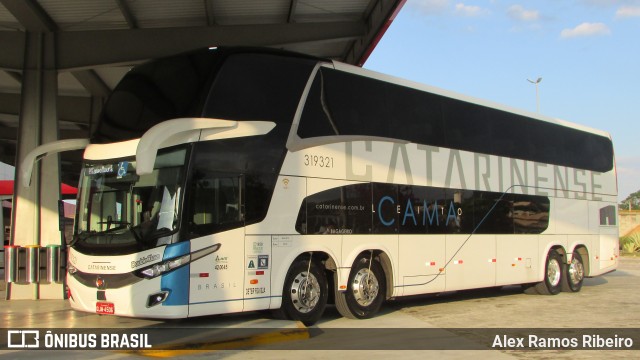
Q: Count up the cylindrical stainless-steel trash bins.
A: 3